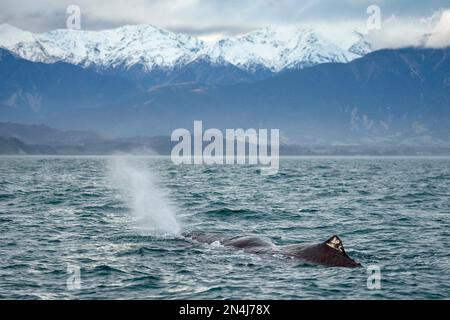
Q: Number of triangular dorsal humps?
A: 1